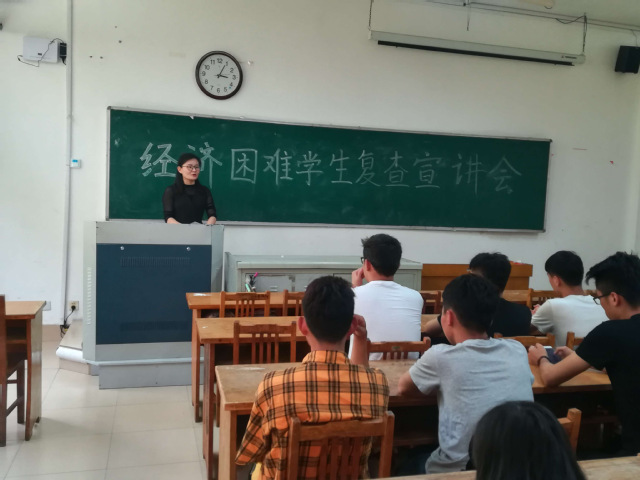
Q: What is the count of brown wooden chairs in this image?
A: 11